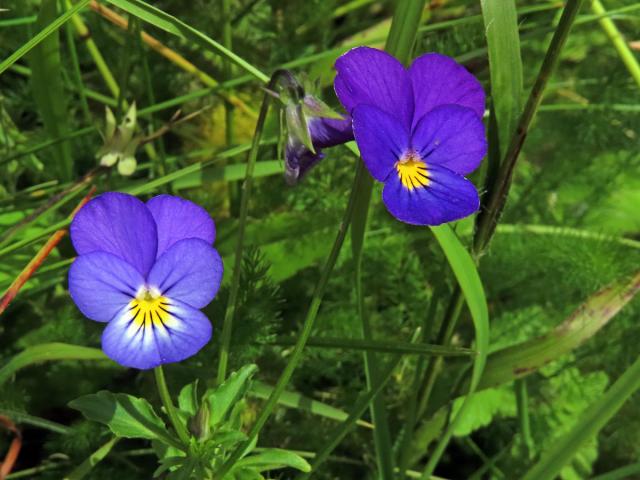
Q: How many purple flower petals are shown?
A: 10